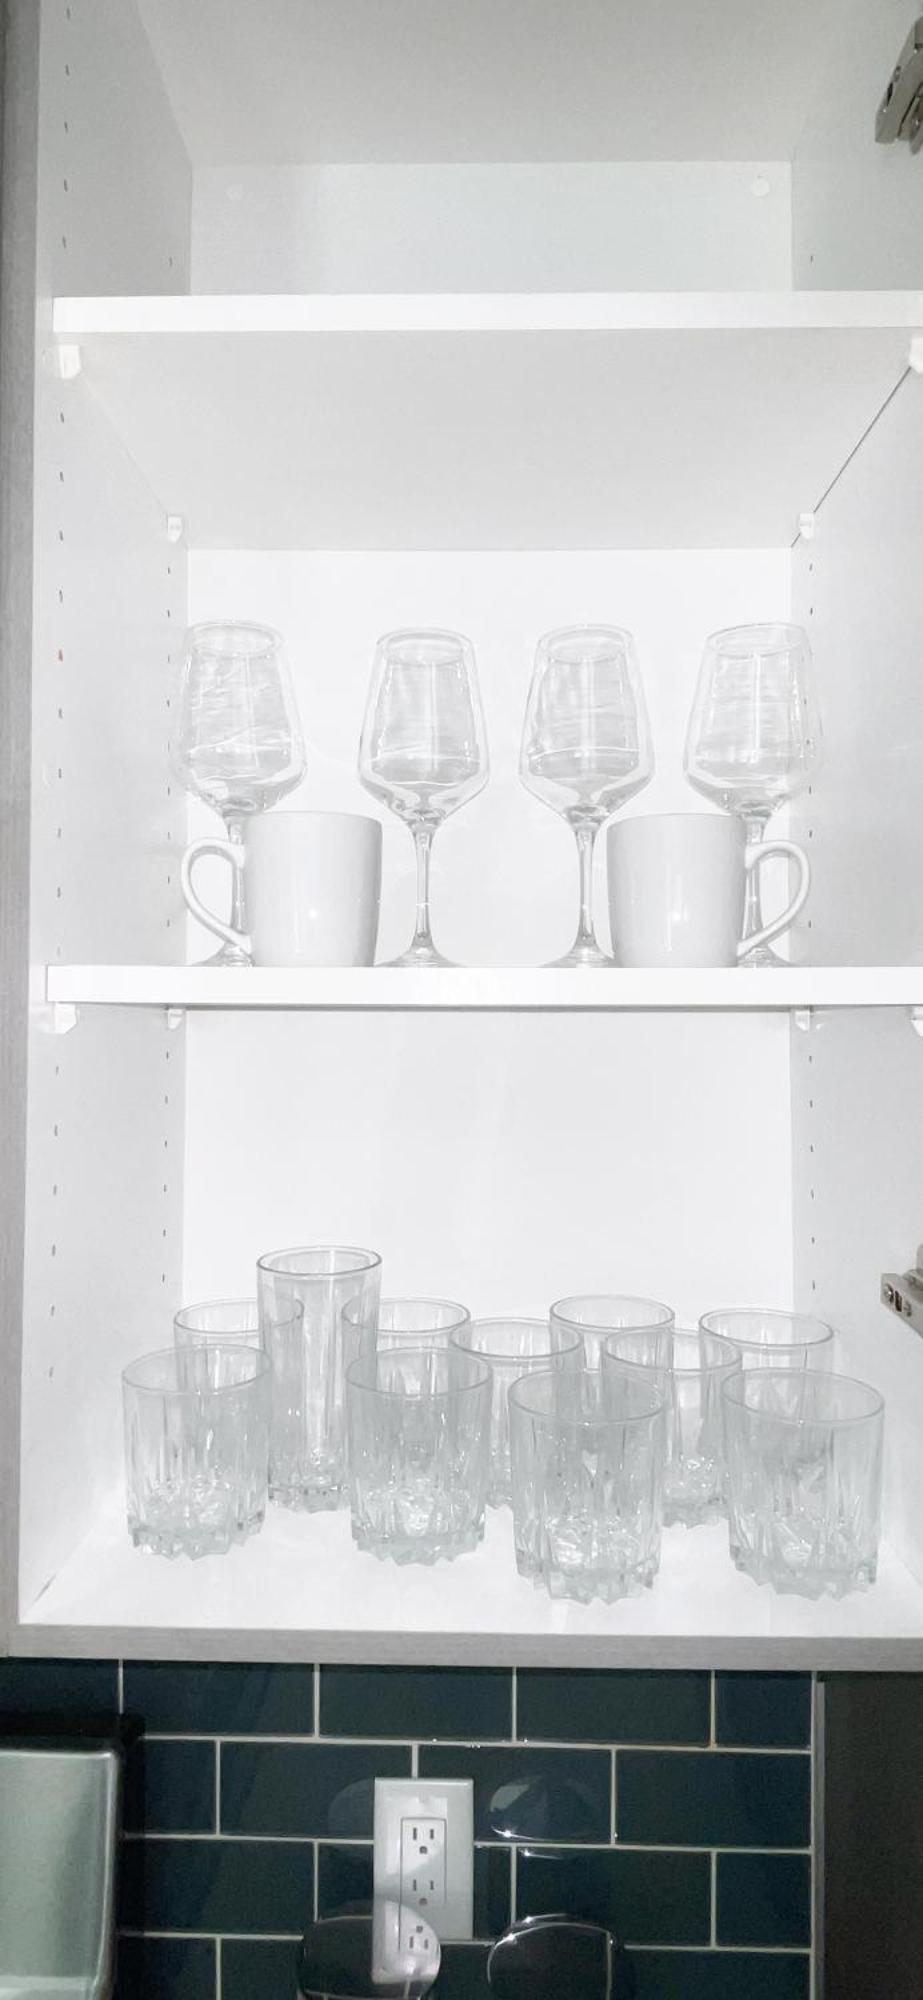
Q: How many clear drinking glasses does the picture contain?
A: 15